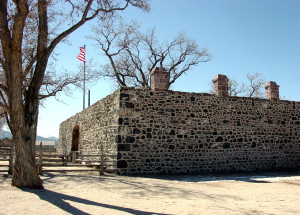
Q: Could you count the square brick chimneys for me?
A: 3